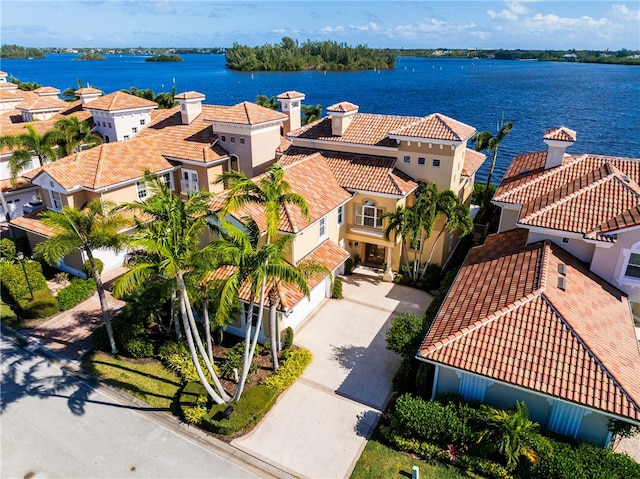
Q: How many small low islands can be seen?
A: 2